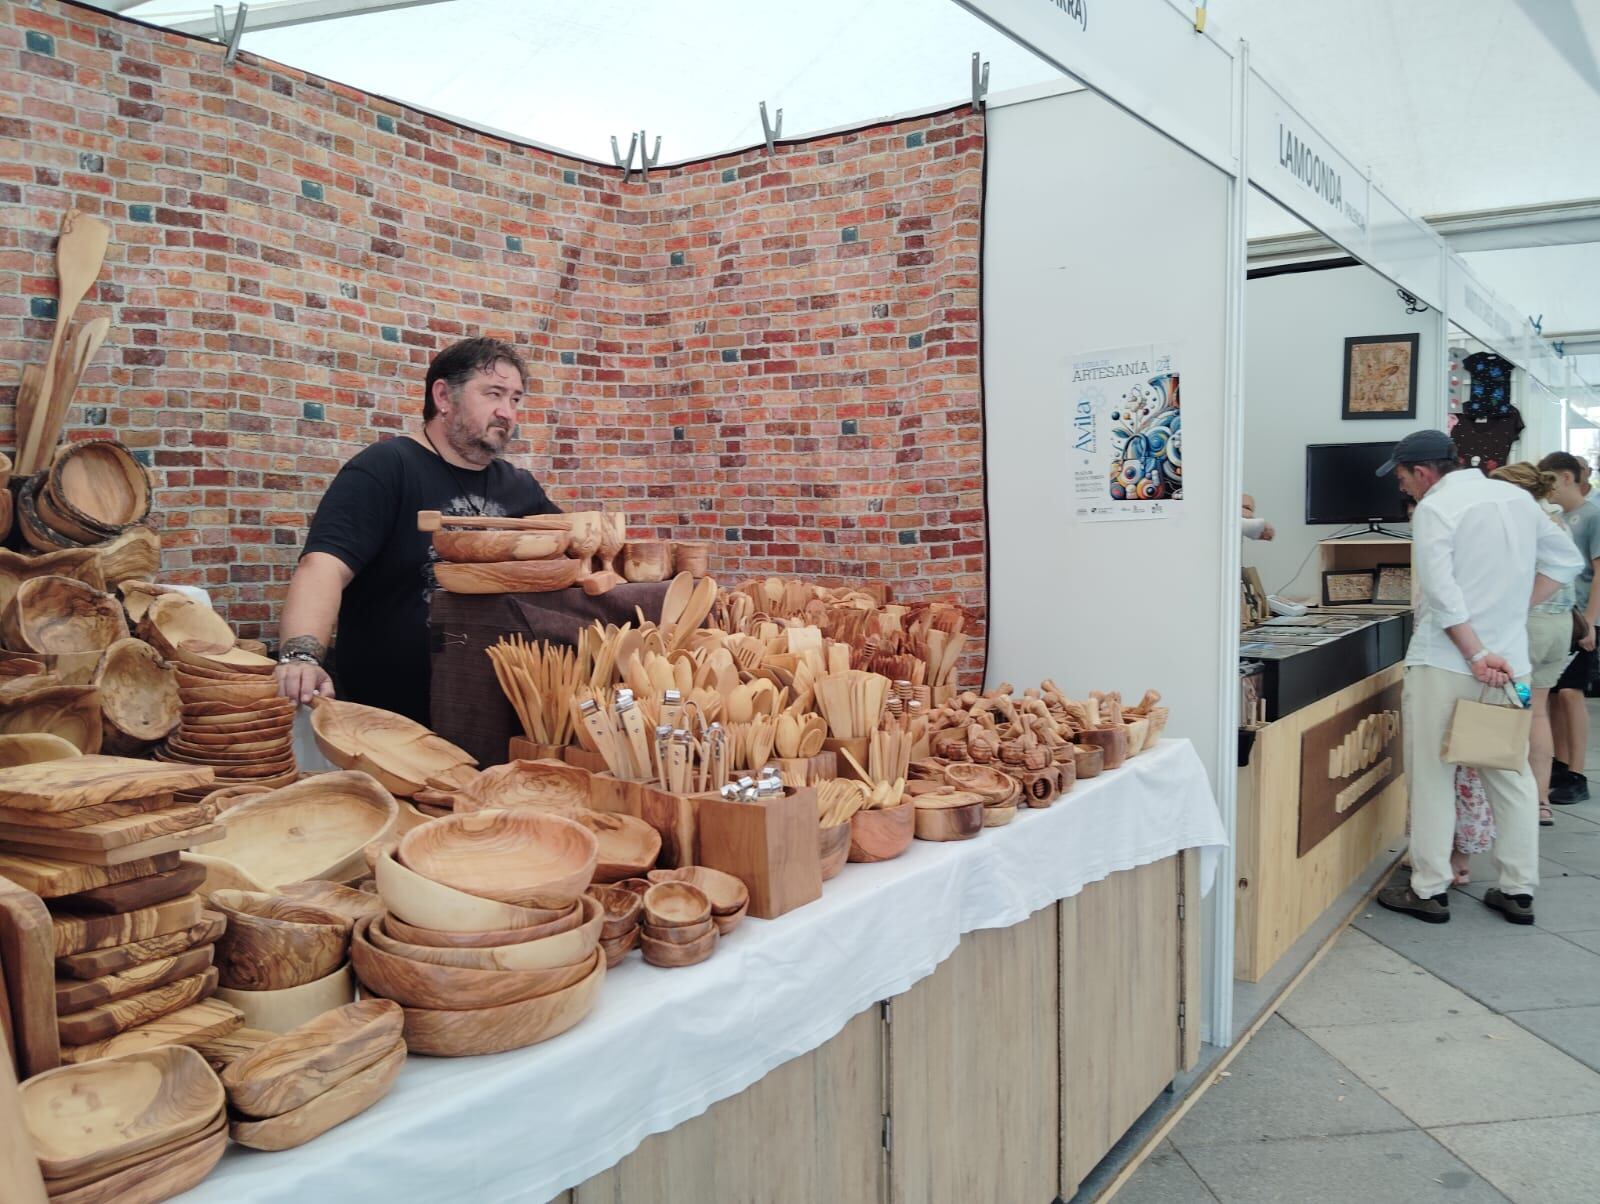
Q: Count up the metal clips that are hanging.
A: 5